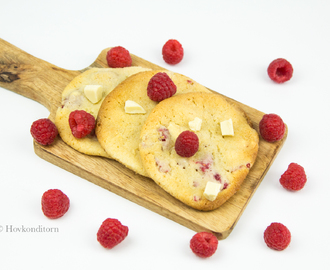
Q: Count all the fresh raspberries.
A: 13